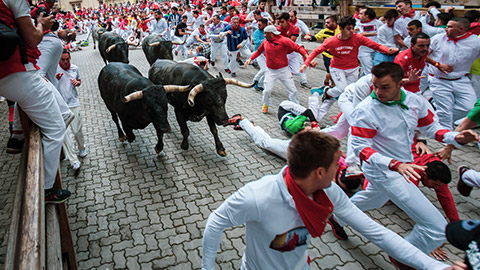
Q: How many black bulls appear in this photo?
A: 4